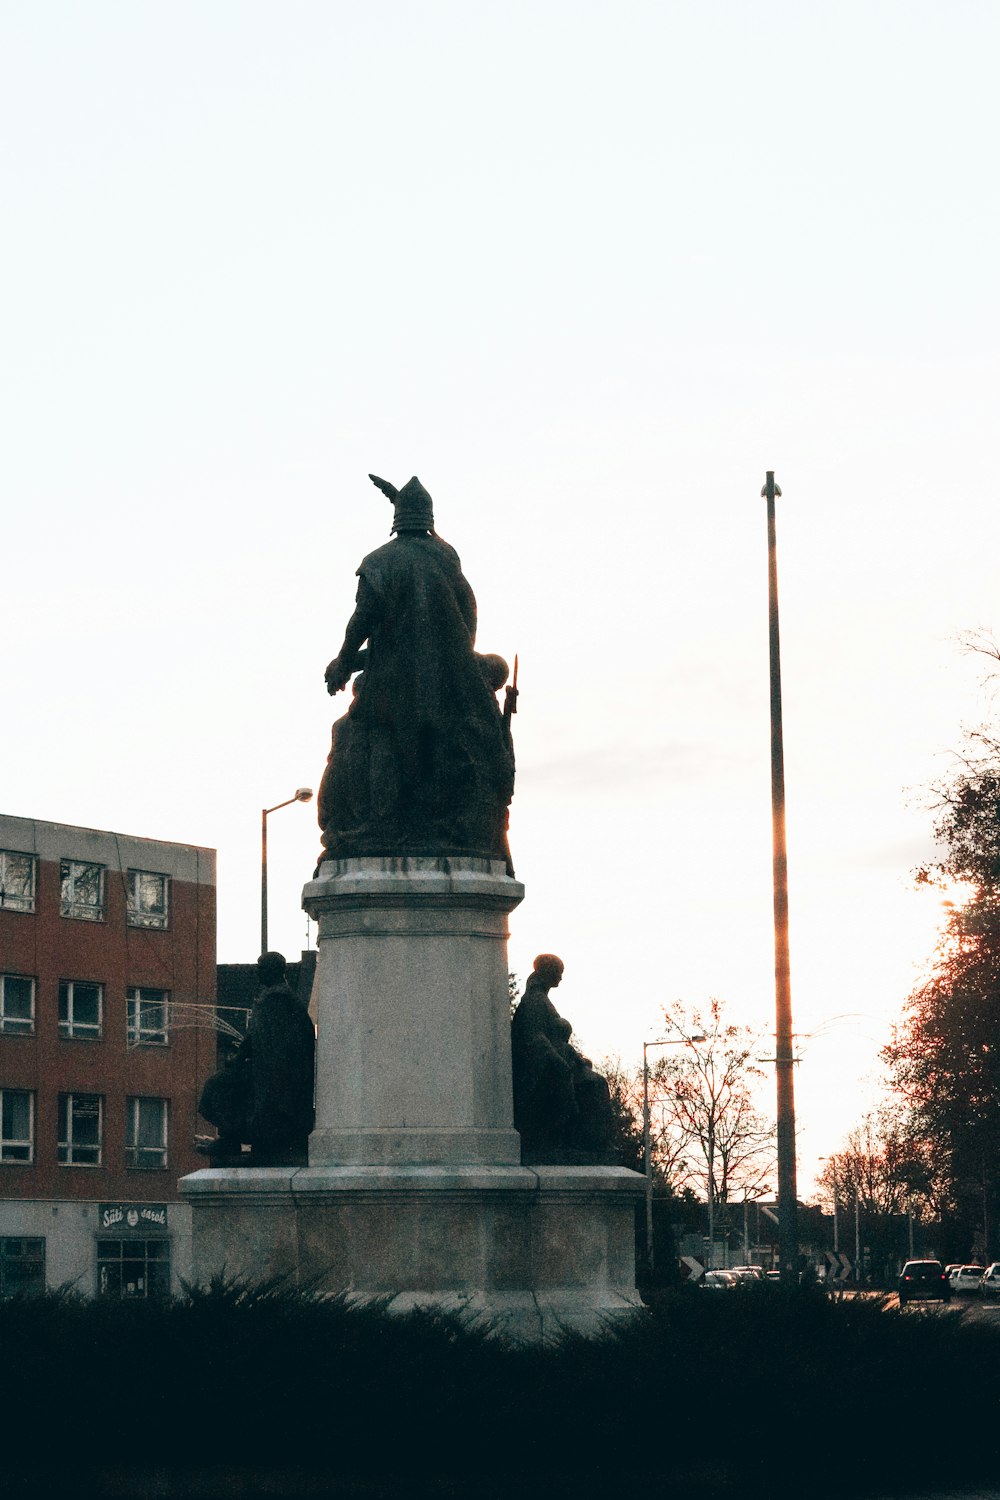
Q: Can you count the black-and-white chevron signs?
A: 2